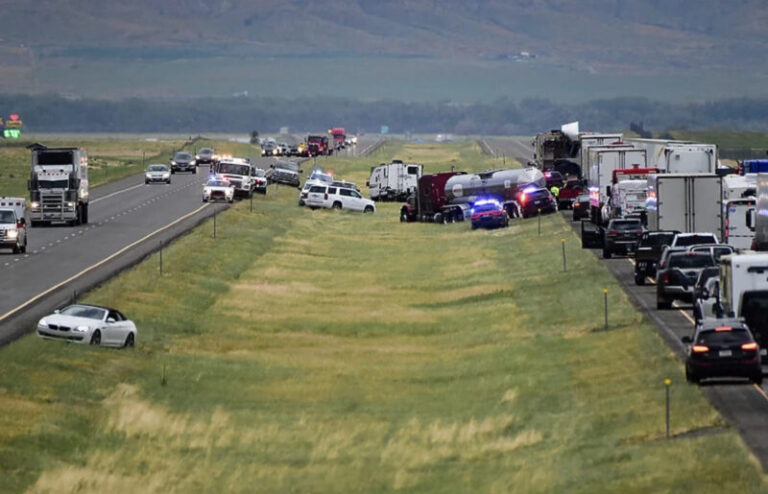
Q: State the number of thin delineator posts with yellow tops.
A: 4